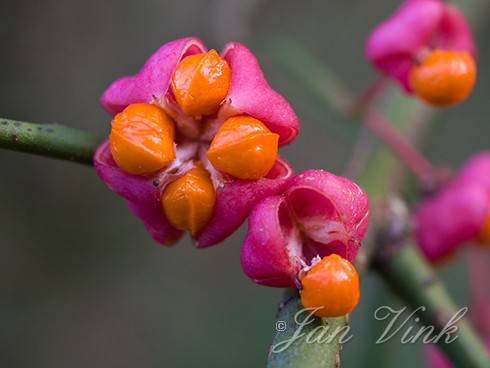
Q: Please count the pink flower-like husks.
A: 4